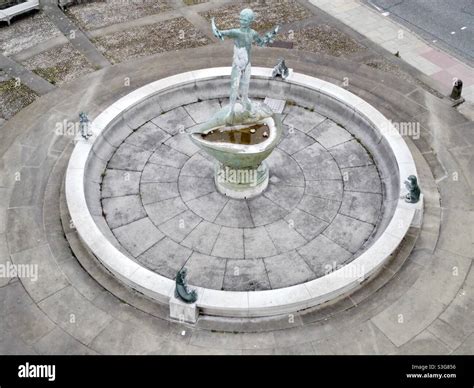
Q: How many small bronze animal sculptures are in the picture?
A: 4